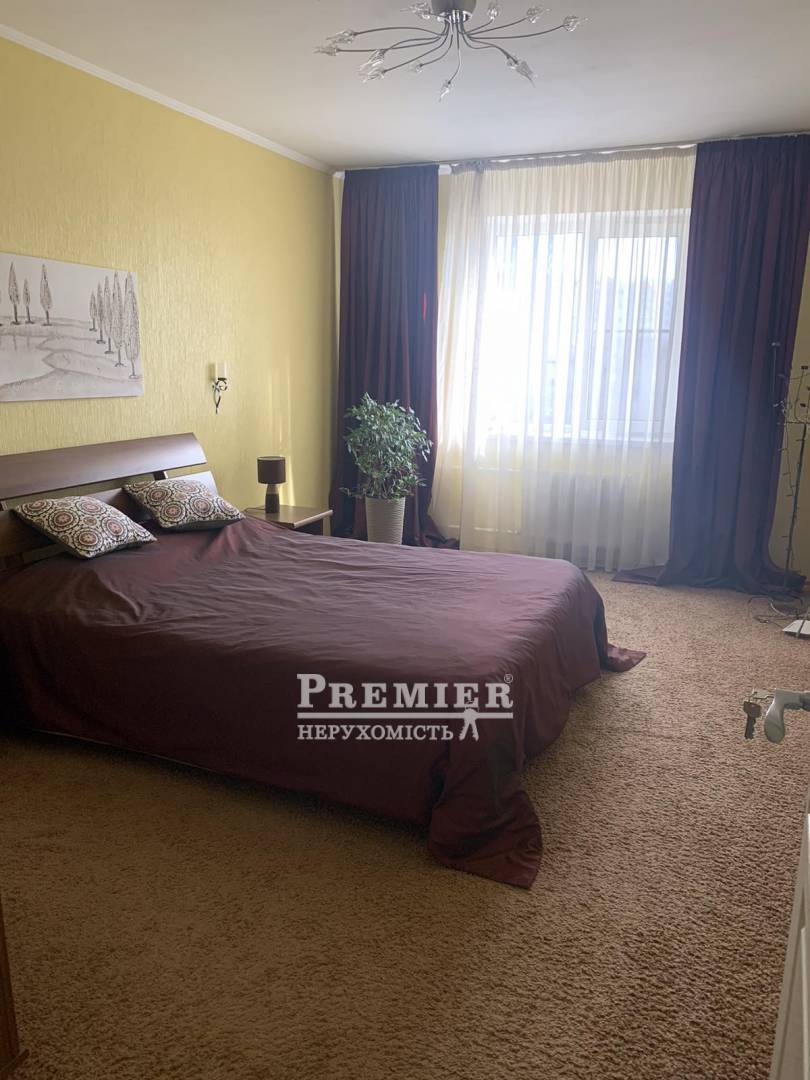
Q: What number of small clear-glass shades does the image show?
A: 12